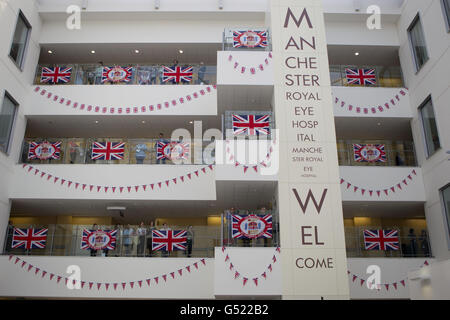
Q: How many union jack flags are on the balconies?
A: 15